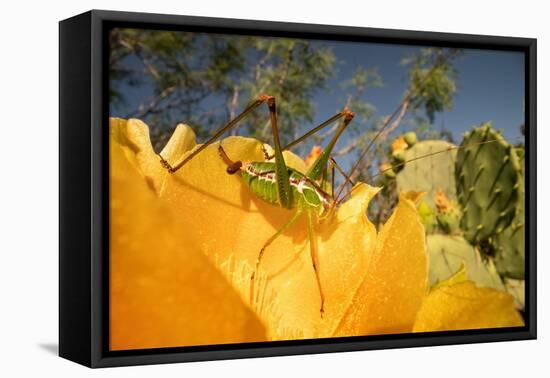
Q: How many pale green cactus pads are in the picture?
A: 2